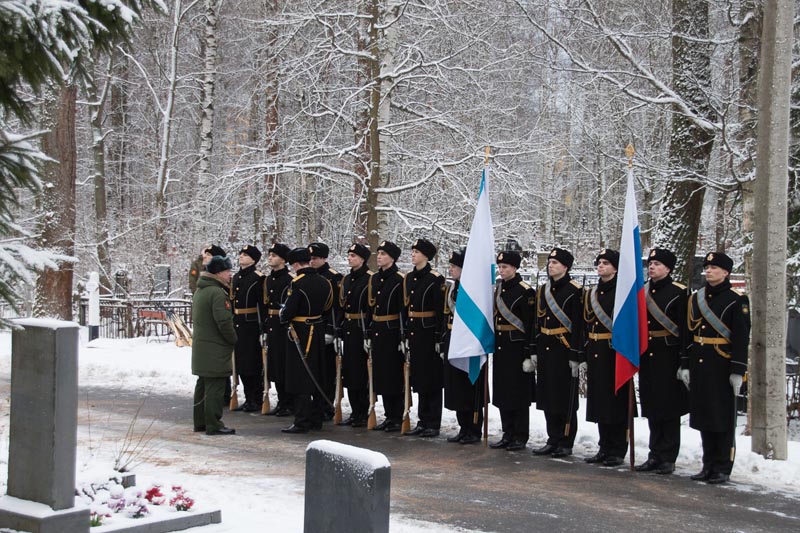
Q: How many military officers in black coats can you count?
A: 14